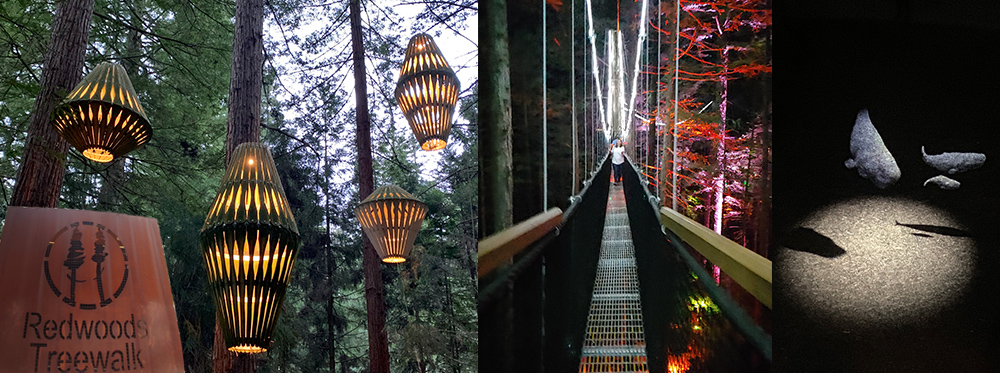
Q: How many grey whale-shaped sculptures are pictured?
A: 3